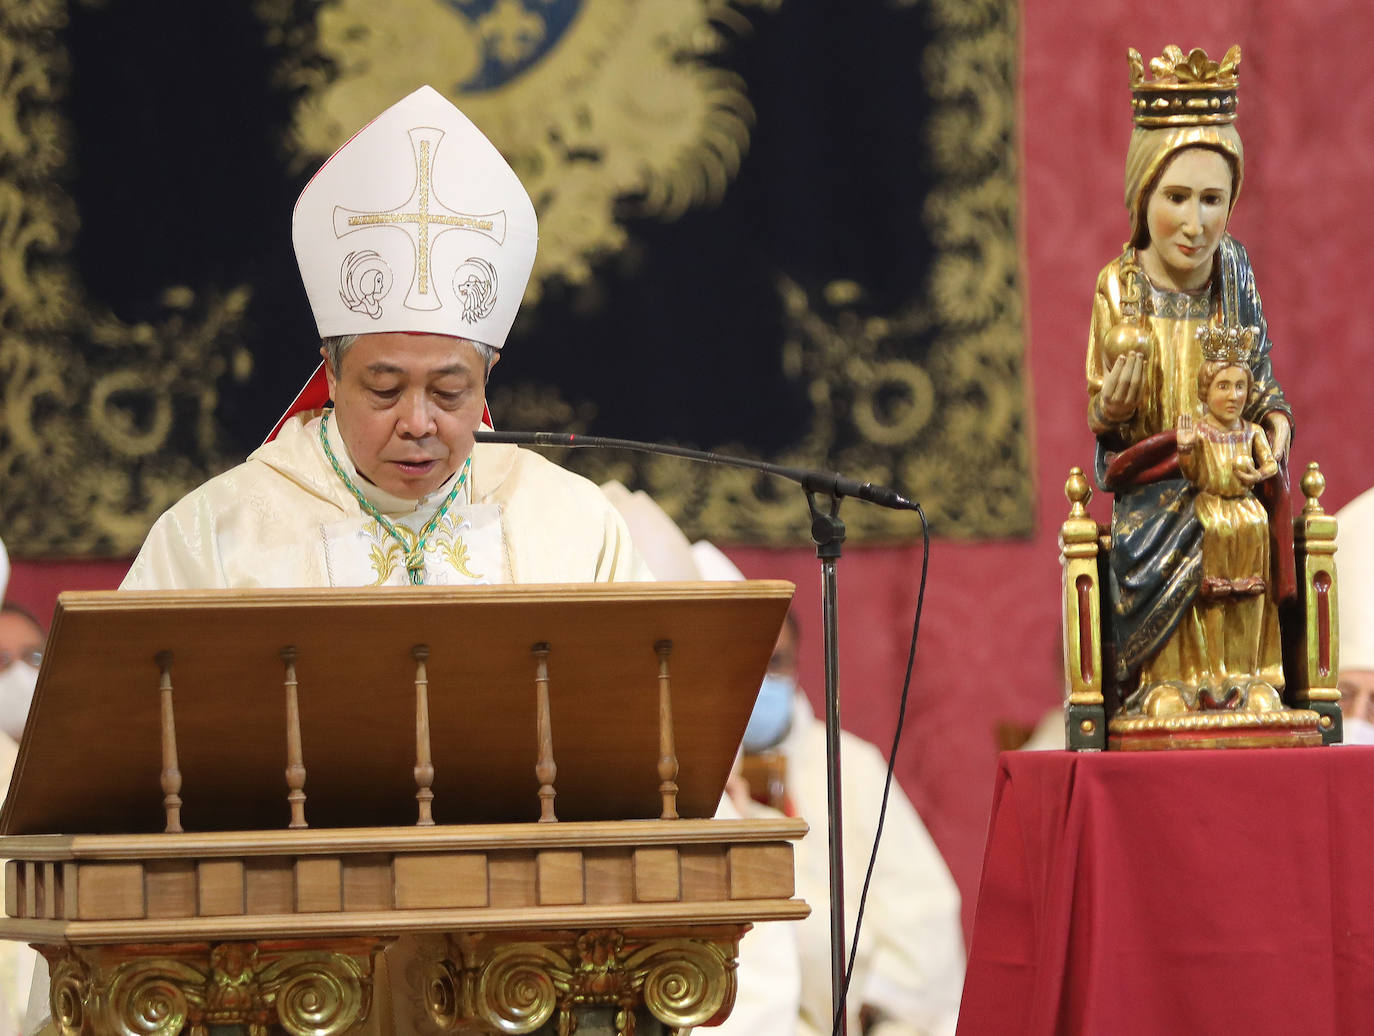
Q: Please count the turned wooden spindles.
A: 5